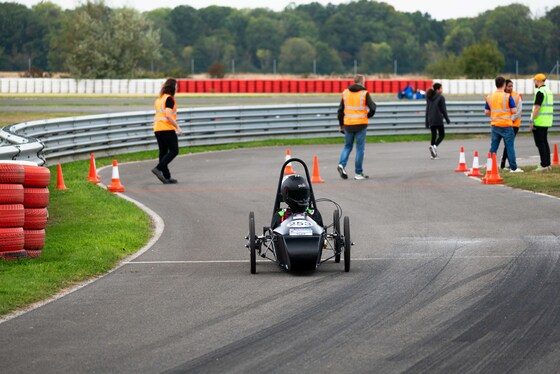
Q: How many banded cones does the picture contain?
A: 5